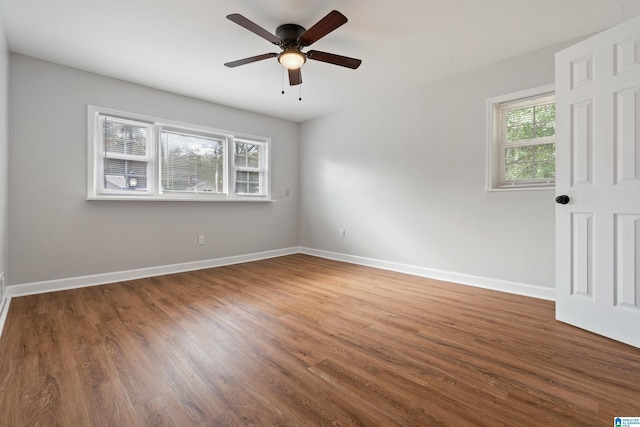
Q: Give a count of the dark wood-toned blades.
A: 5